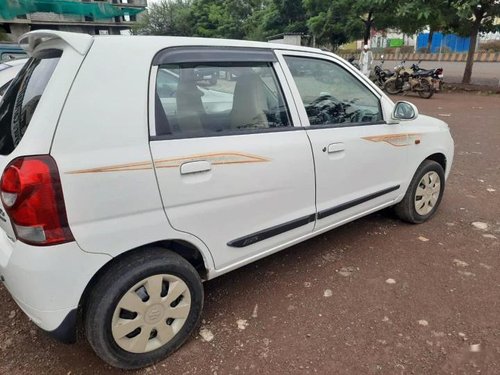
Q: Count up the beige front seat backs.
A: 2